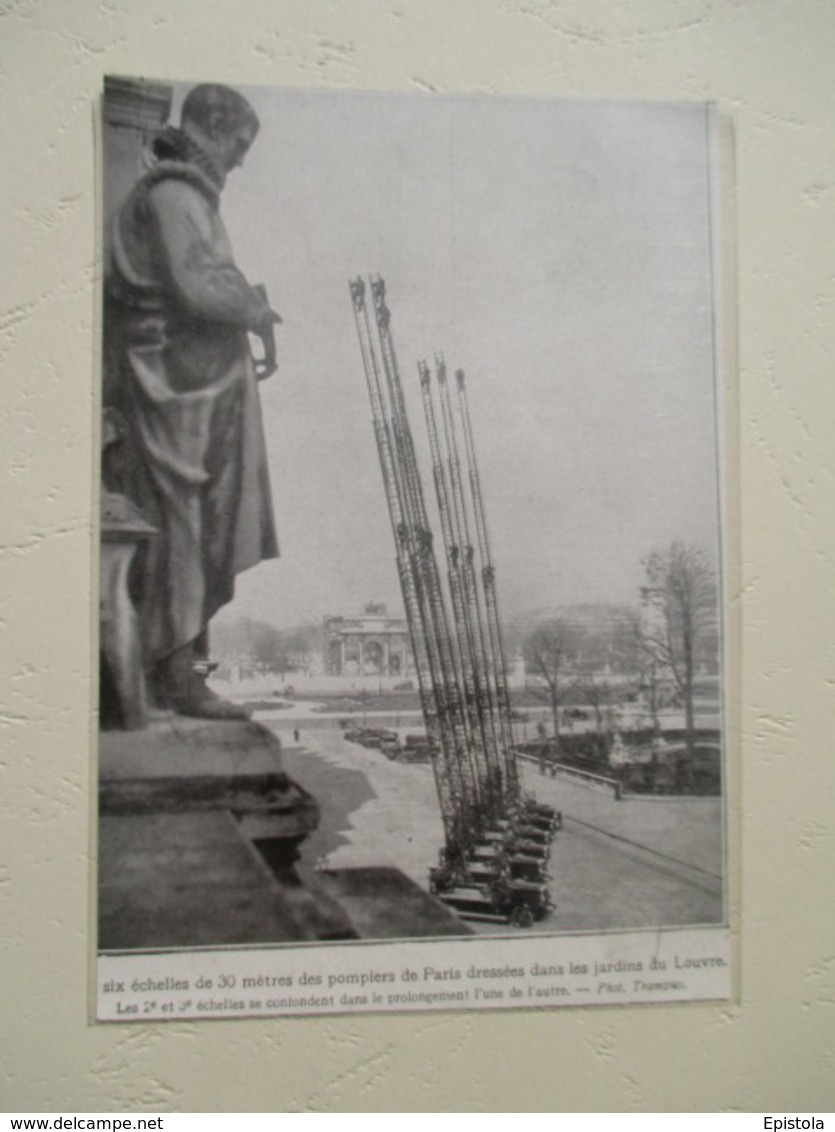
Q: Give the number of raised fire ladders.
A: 6